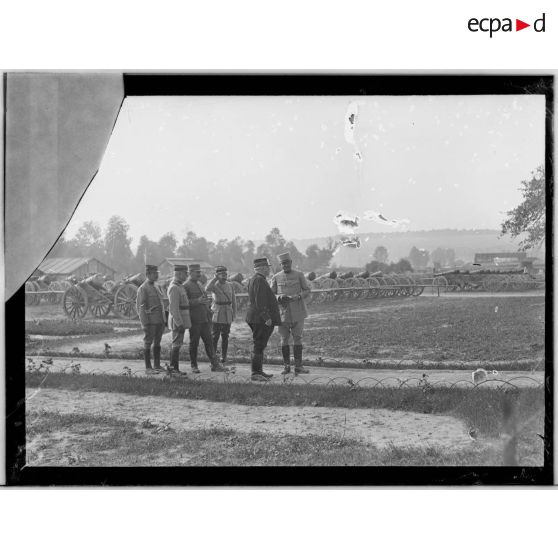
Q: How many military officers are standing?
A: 6